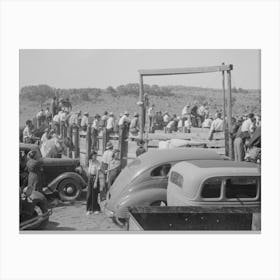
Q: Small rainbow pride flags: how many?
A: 0